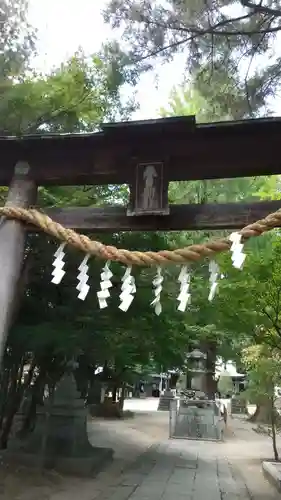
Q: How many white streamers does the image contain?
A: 8